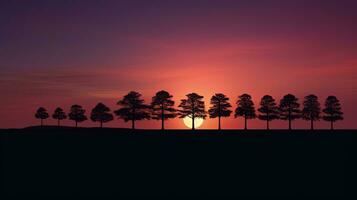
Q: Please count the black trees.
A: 13